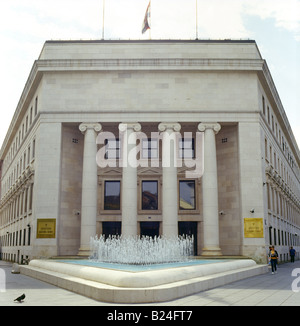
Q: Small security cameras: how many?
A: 3